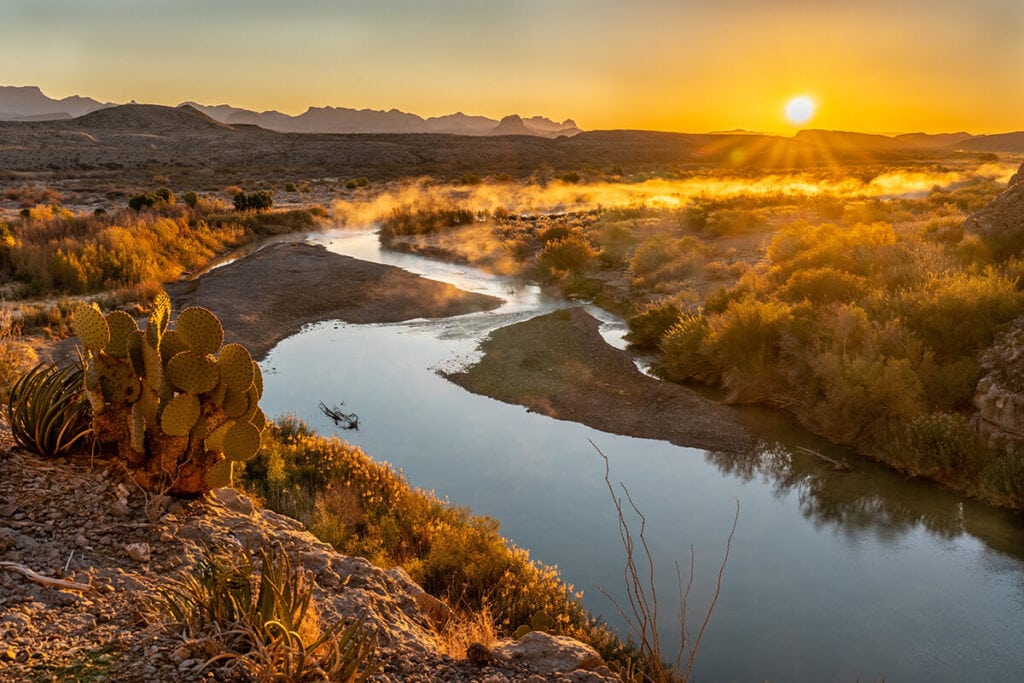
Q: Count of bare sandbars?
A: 2